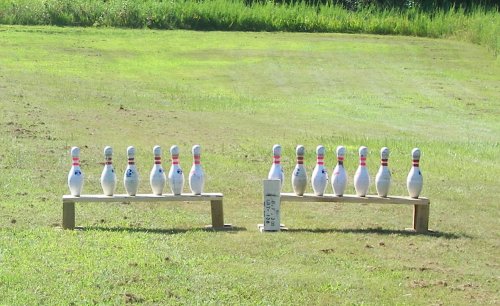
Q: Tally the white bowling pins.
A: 13